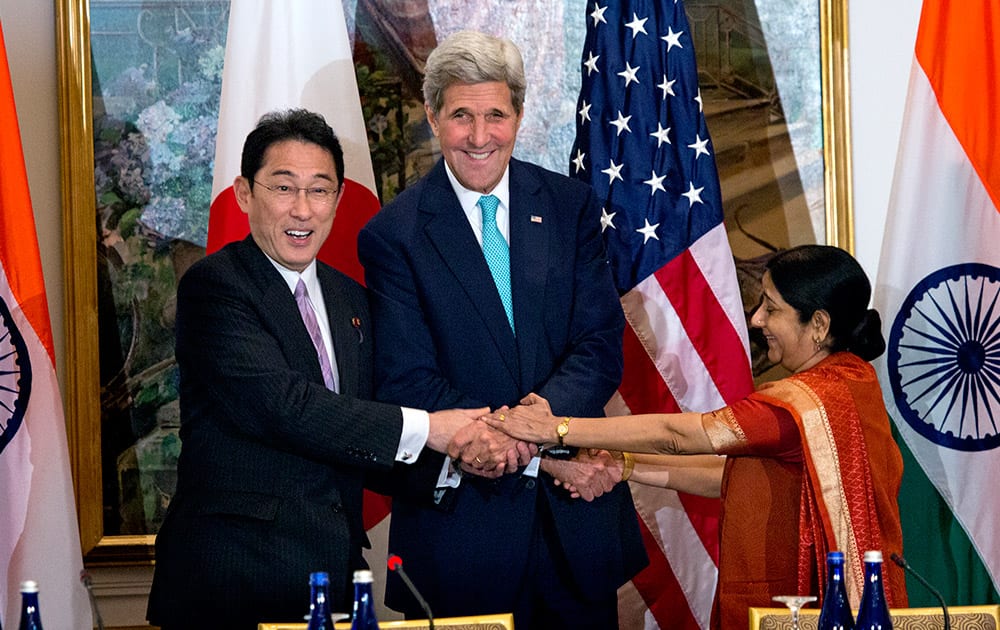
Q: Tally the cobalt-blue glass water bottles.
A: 5